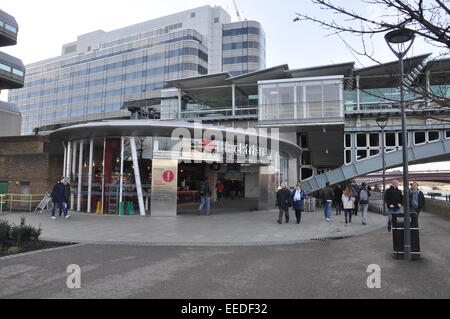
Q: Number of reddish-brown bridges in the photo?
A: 1